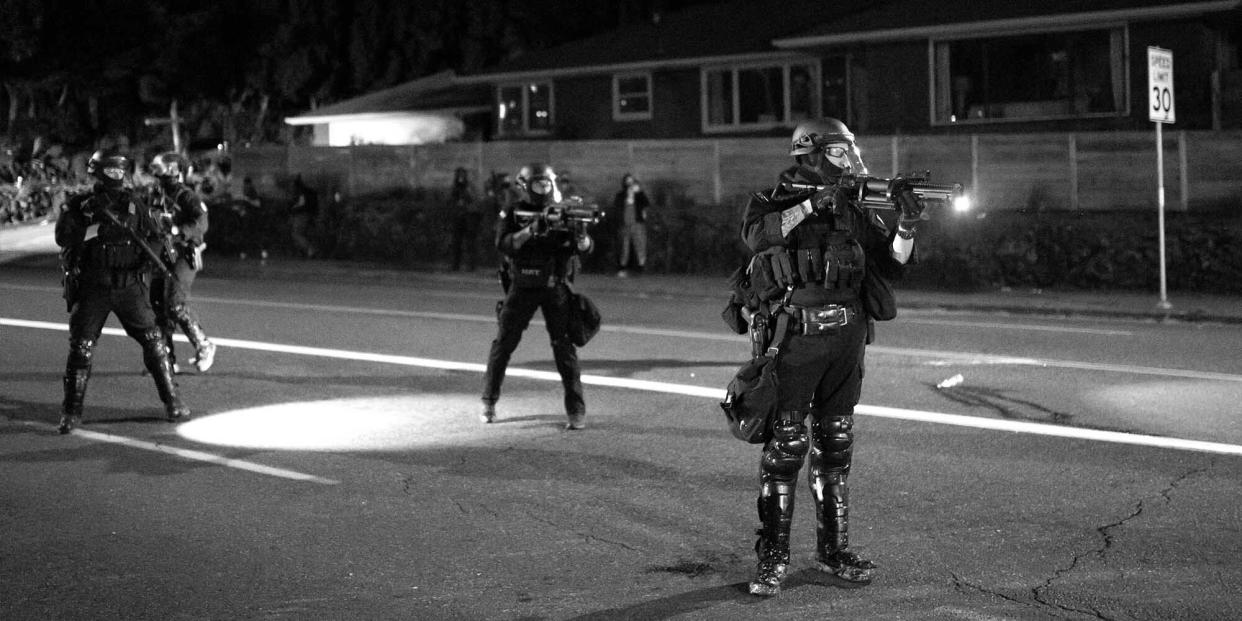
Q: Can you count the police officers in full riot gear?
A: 4